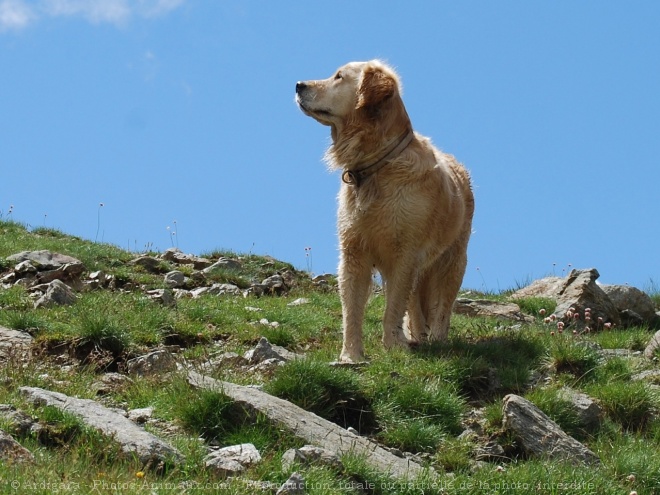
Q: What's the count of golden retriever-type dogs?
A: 1